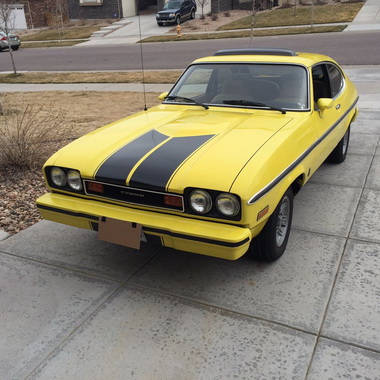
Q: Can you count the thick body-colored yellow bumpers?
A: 1